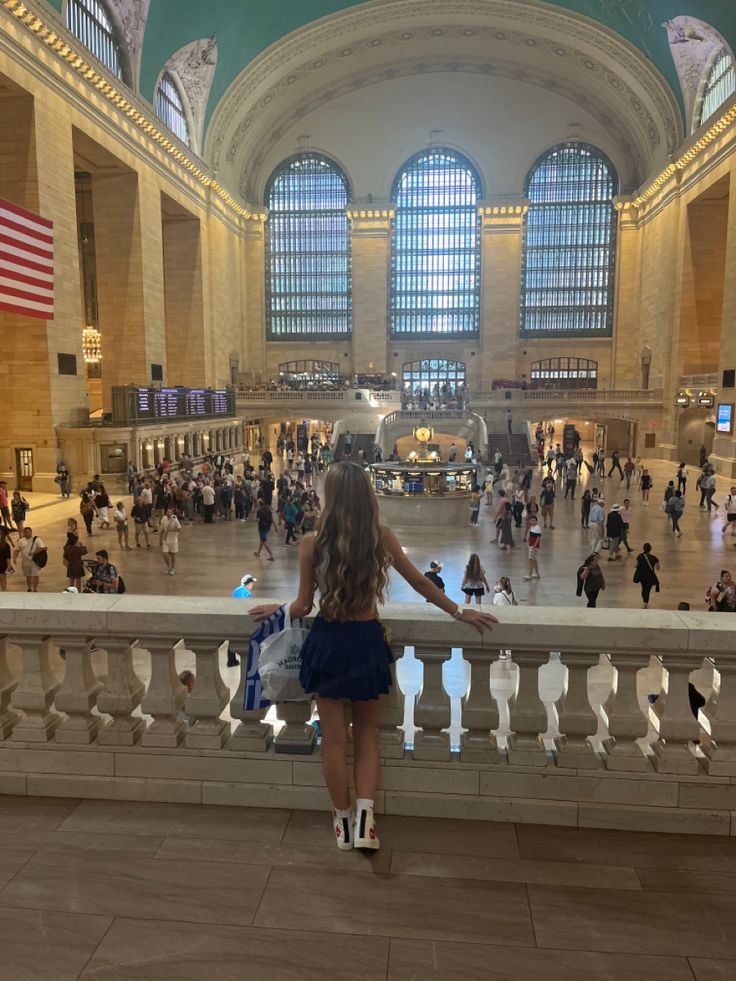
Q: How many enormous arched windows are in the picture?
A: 3